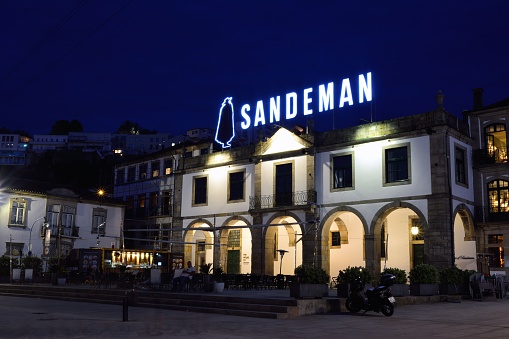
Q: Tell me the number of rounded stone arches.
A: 6